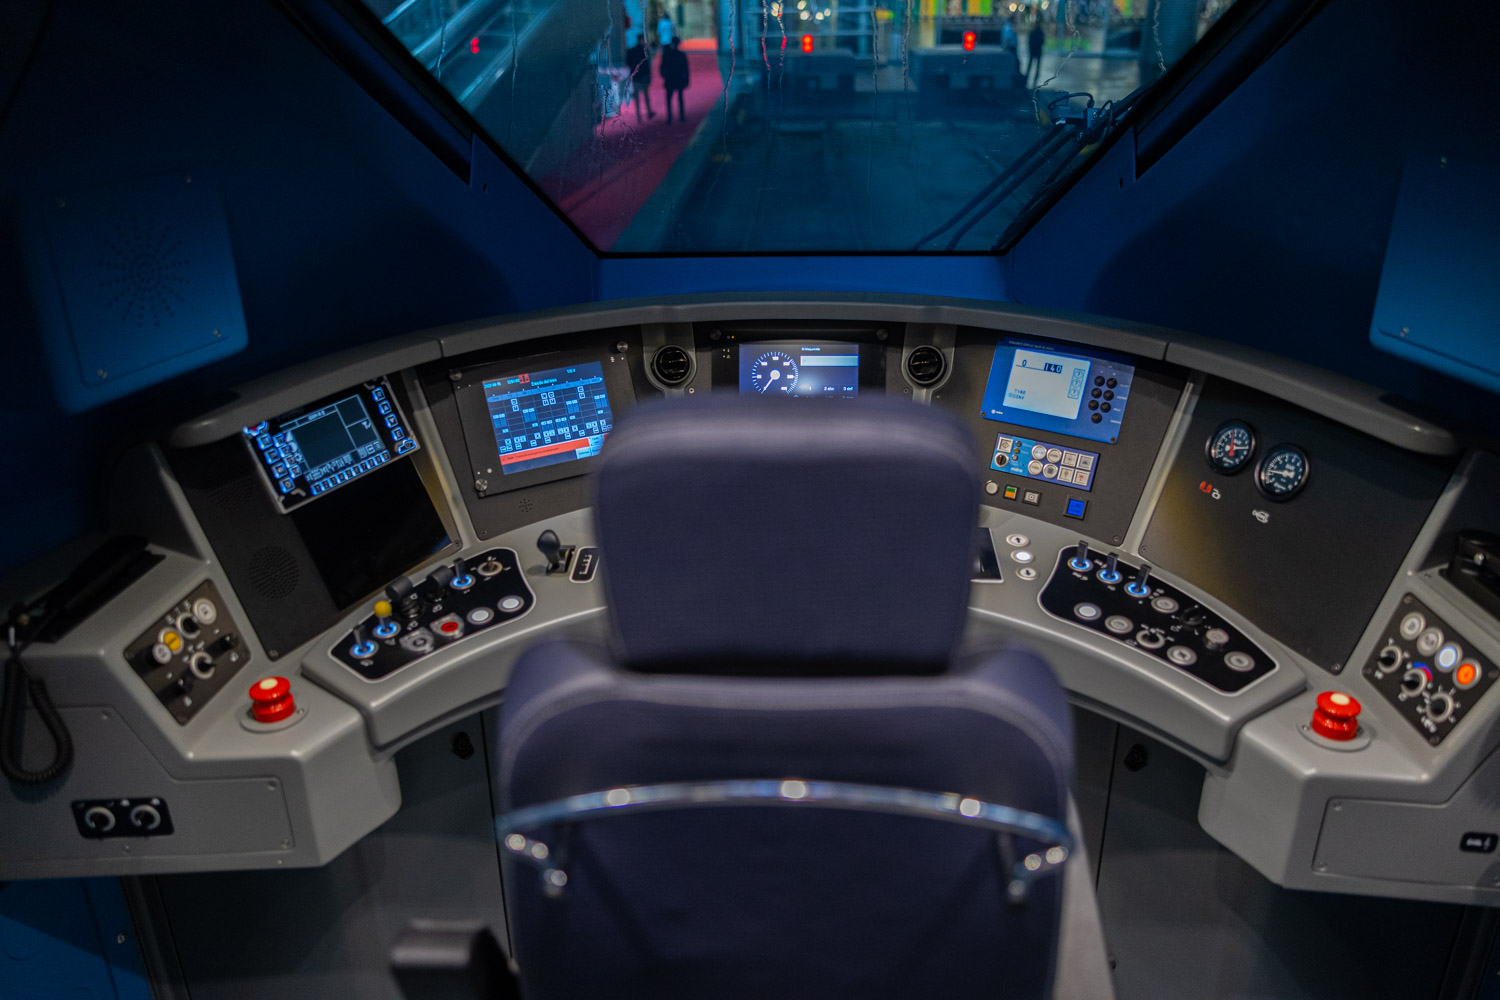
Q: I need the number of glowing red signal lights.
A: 3